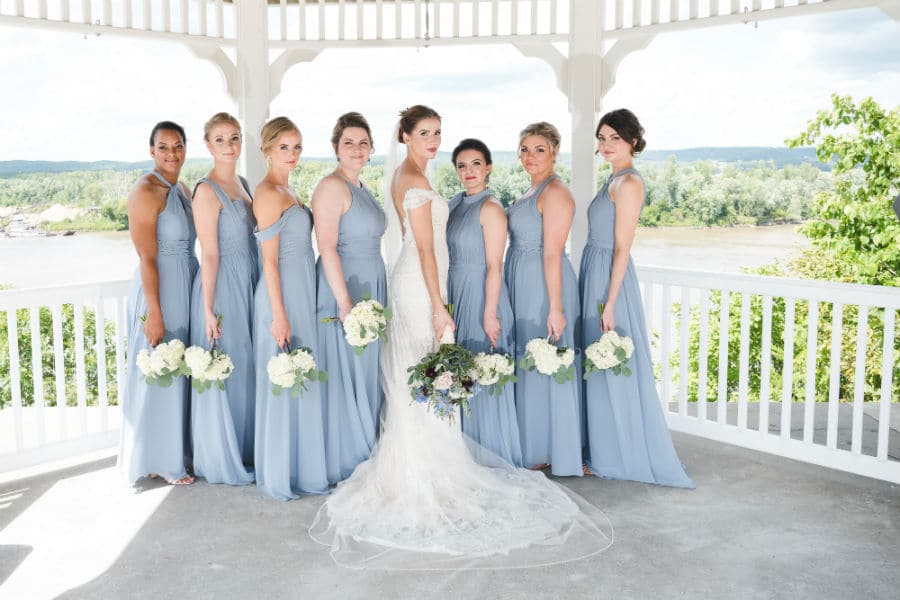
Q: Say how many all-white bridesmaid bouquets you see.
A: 7